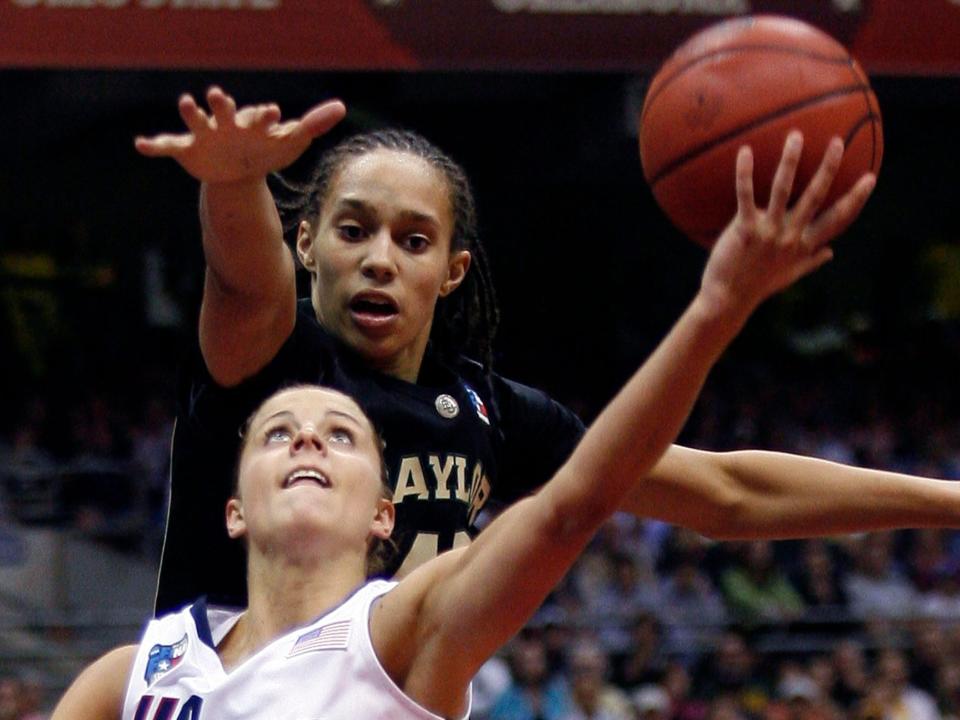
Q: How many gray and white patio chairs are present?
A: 0